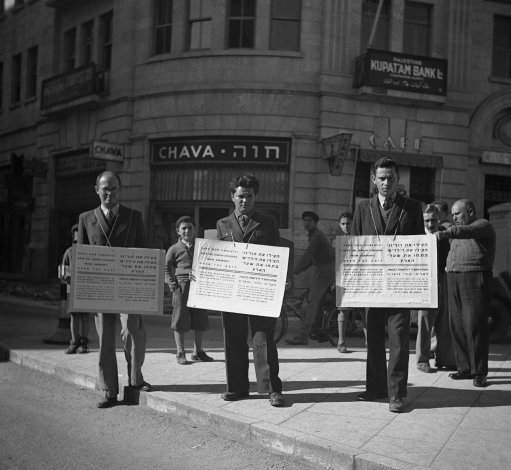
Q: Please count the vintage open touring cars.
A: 0